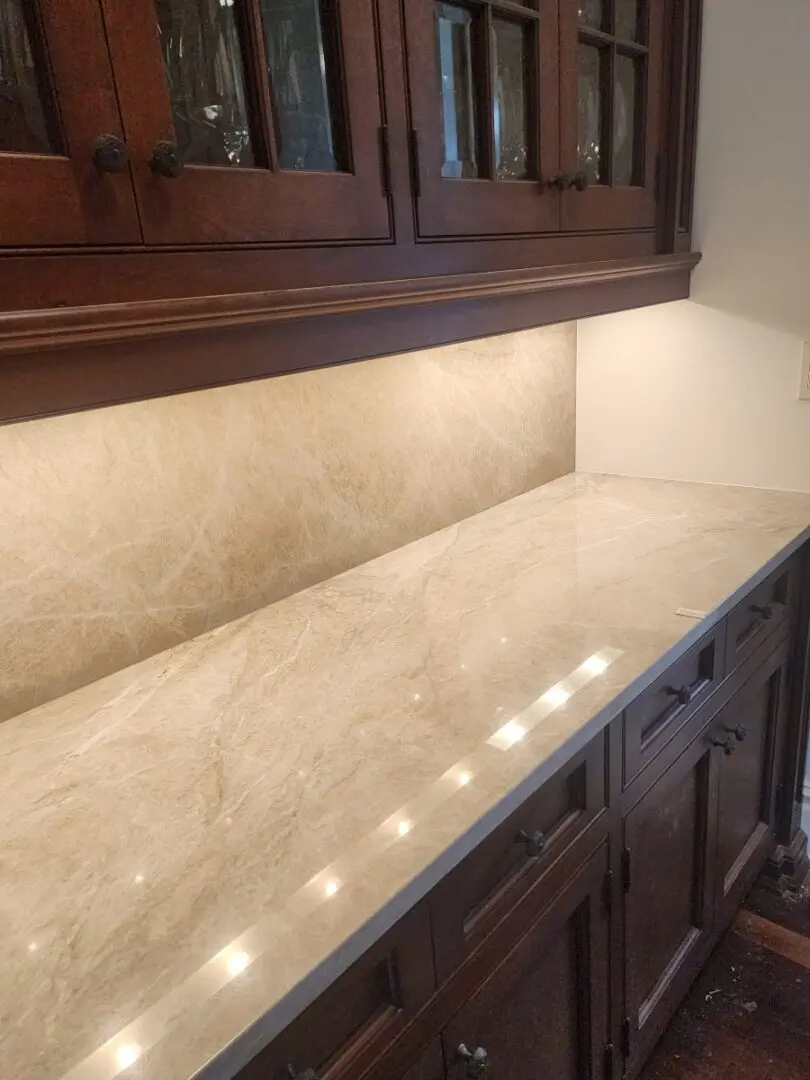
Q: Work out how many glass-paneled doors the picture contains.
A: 4